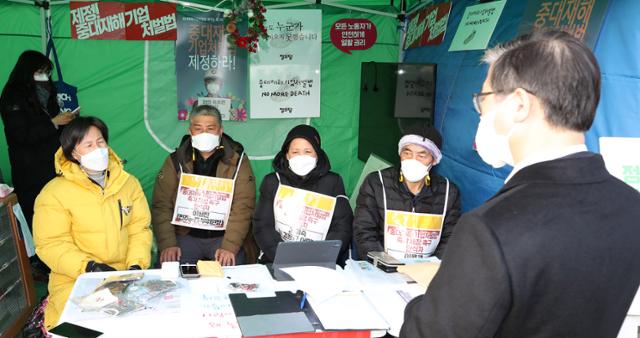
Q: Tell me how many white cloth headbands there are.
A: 1